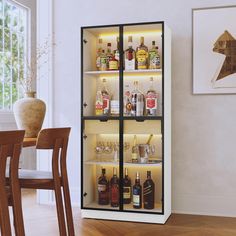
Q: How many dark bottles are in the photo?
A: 5